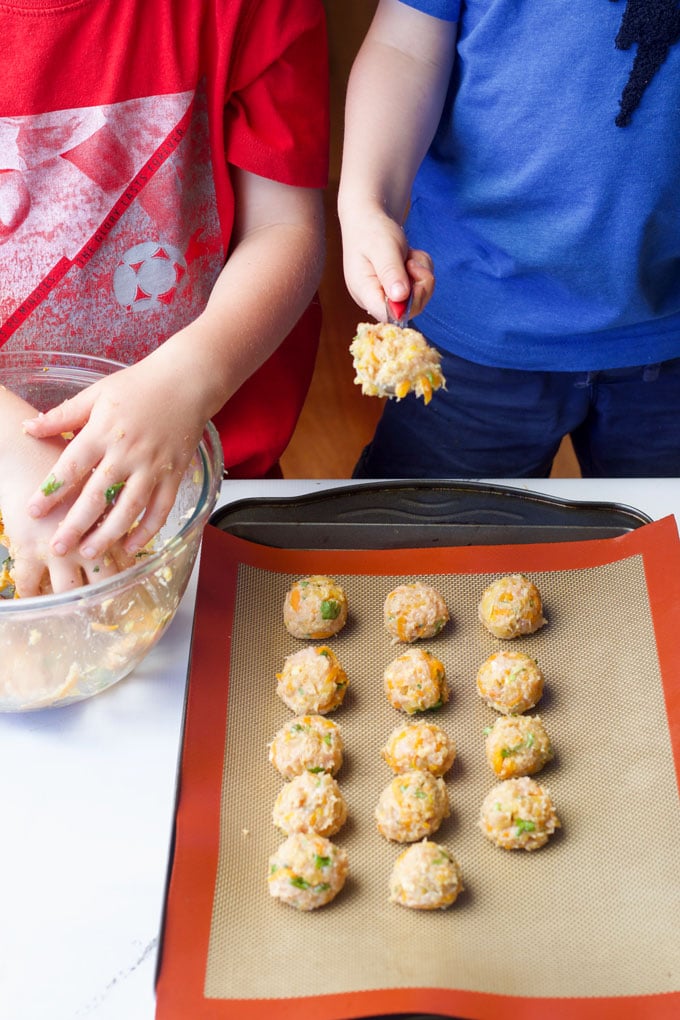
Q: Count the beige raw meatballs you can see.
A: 14